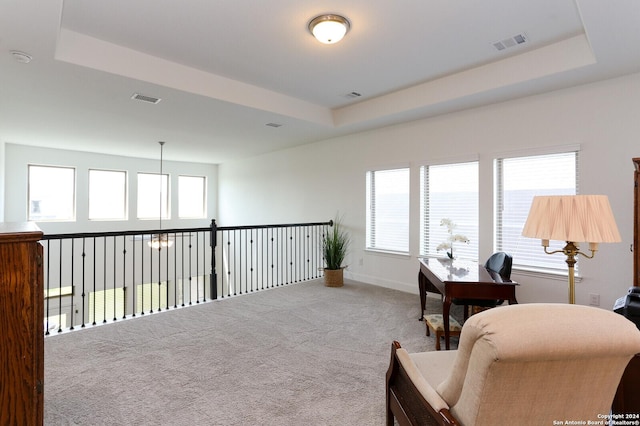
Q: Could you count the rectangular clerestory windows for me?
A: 4